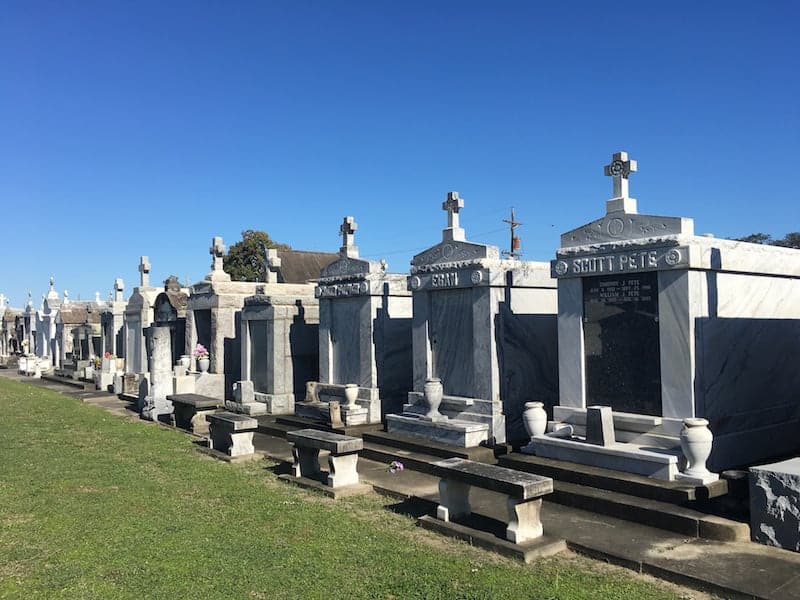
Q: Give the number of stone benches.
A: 4